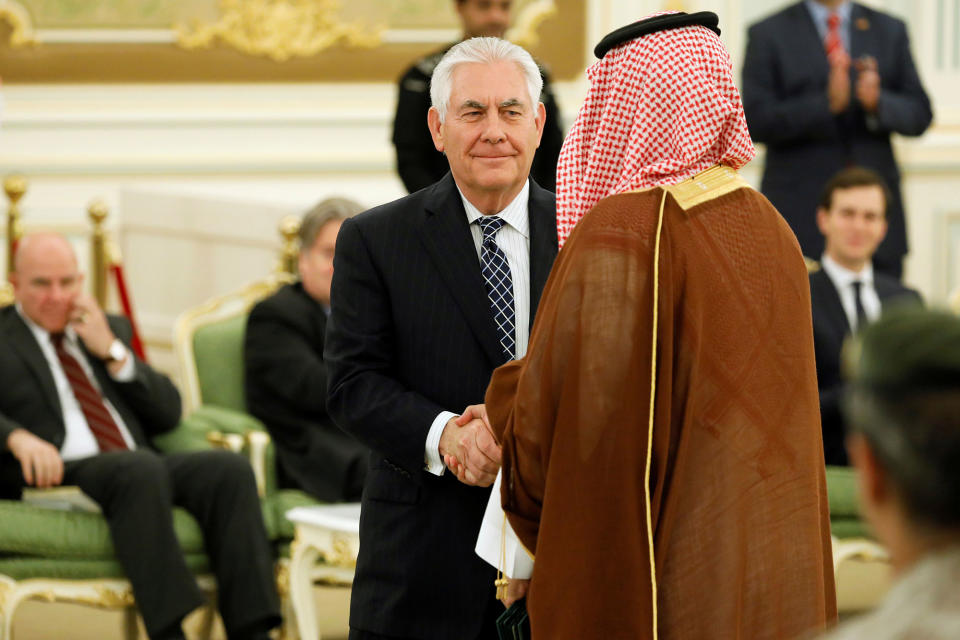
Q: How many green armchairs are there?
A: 3